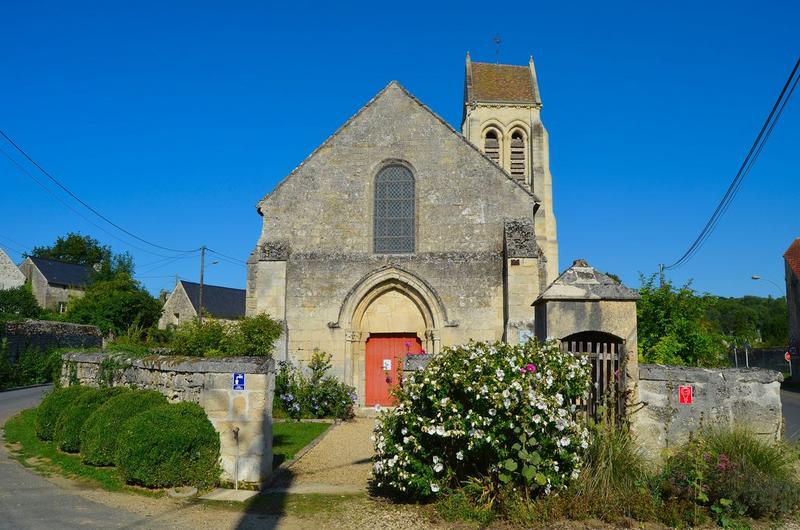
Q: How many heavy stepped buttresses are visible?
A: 2